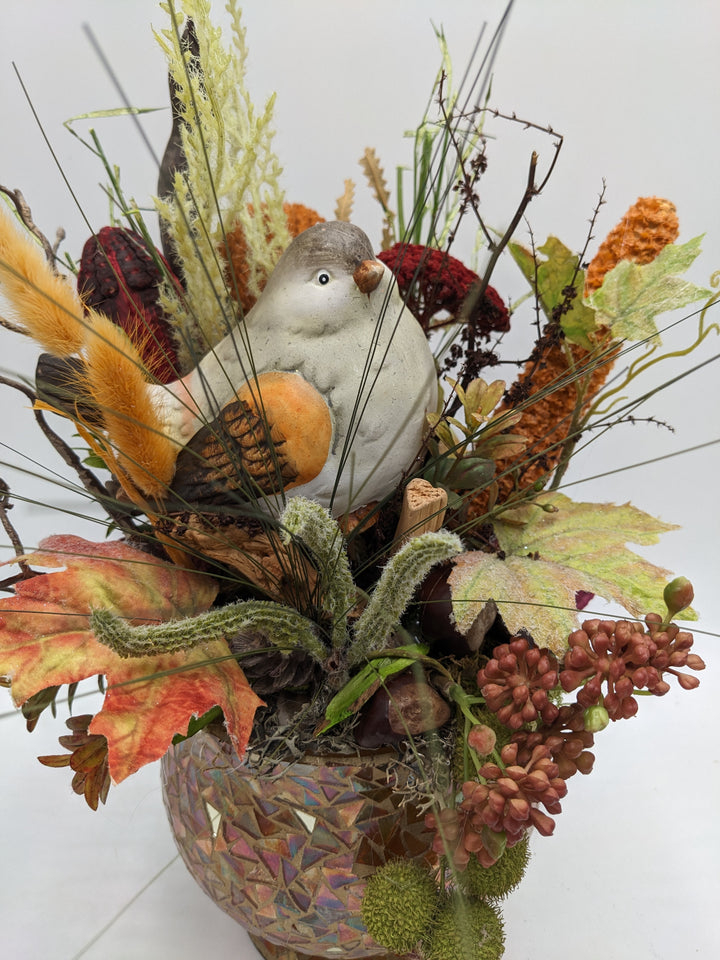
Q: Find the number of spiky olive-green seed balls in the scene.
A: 3